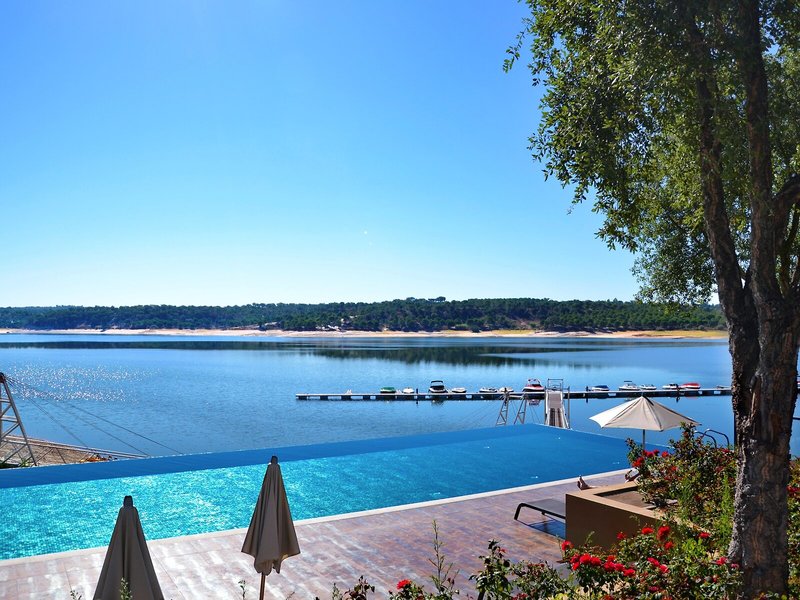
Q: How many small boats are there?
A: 12